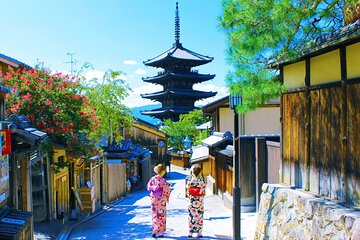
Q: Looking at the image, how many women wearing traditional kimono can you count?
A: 2